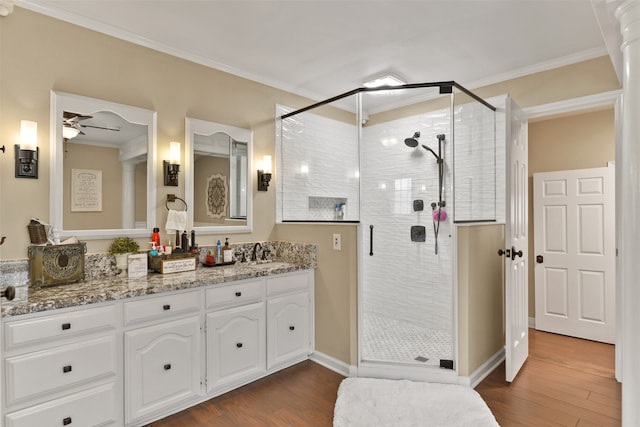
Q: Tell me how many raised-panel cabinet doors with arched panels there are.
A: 3